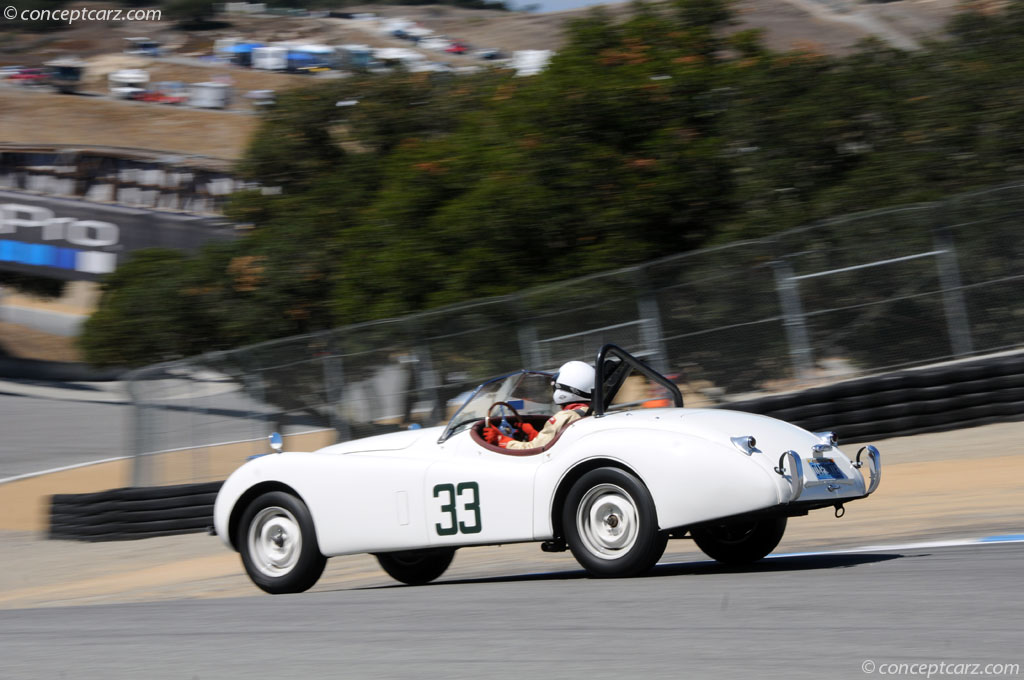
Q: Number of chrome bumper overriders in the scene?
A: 2